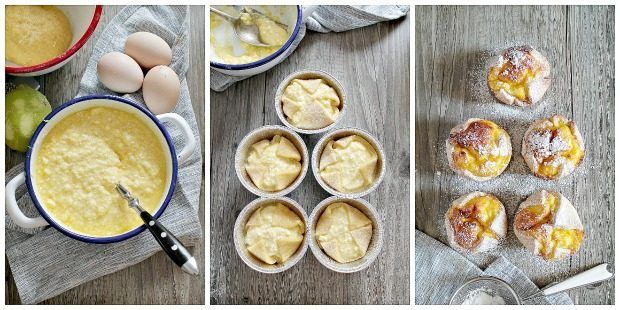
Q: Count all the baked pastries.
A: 5